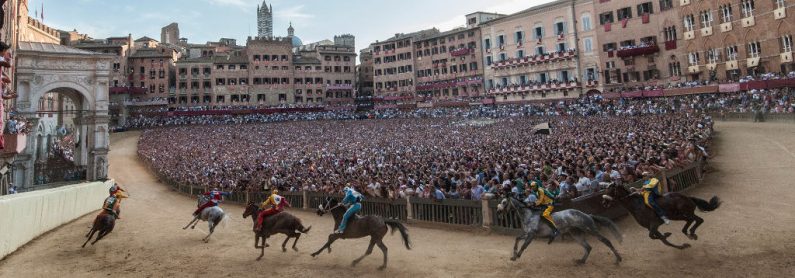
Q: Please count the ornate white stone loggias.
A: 1